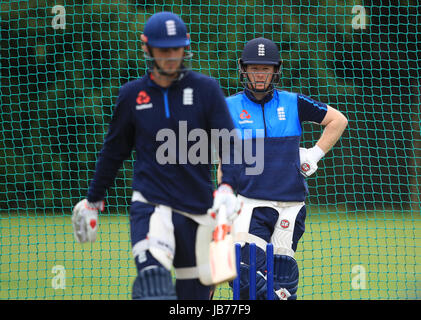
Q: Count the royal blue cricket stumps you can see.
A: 3